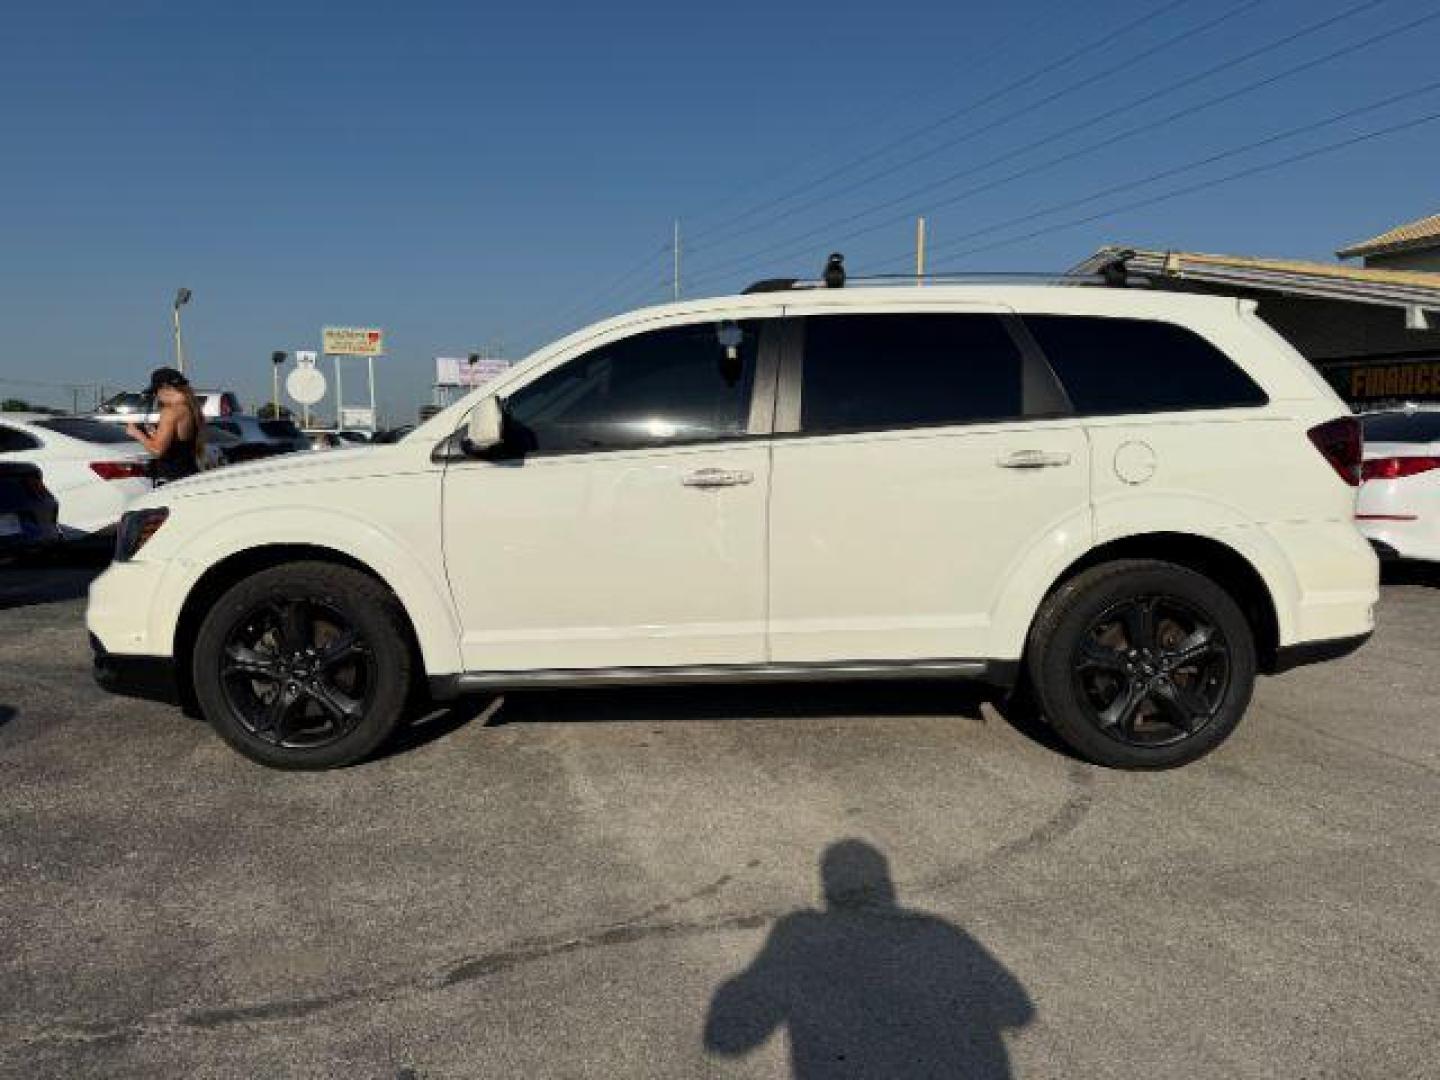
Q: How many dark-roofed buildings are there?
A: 0